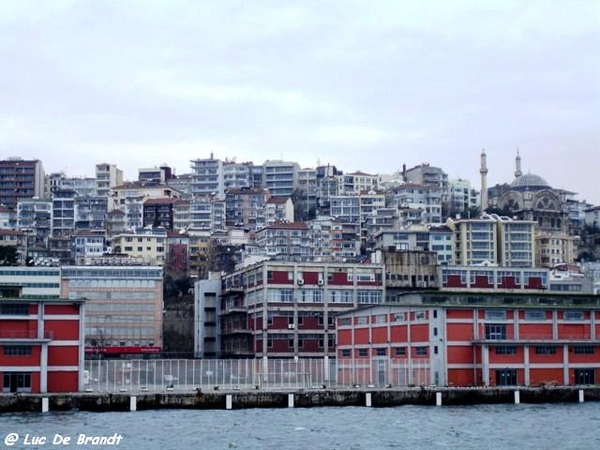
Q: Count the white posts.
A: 8